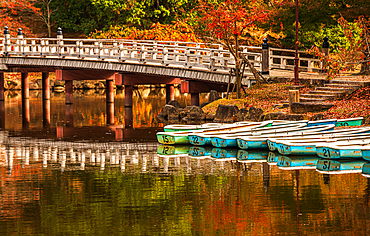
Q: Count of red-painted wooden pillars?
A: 8